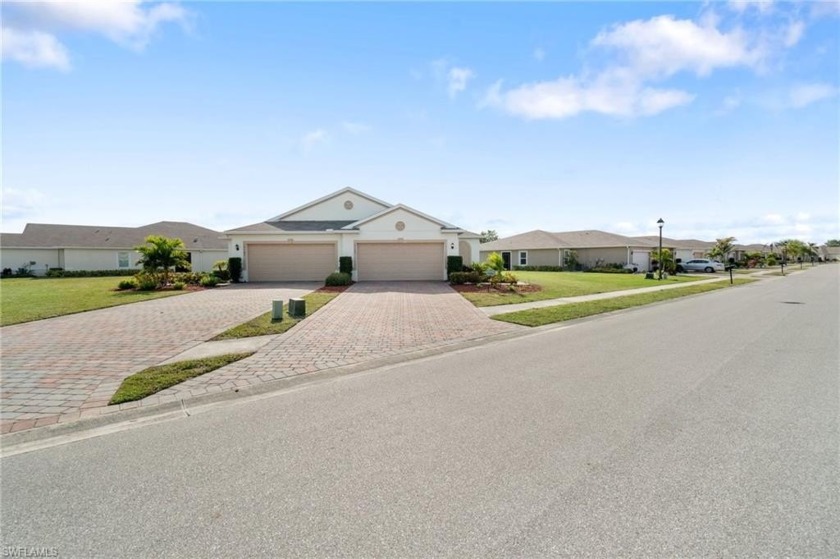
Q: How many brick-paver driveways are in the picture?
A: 2